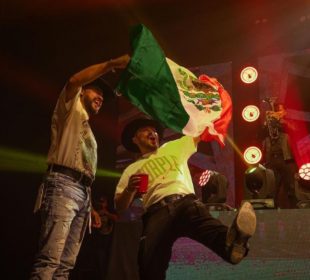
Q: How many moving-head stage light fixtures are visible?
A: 3